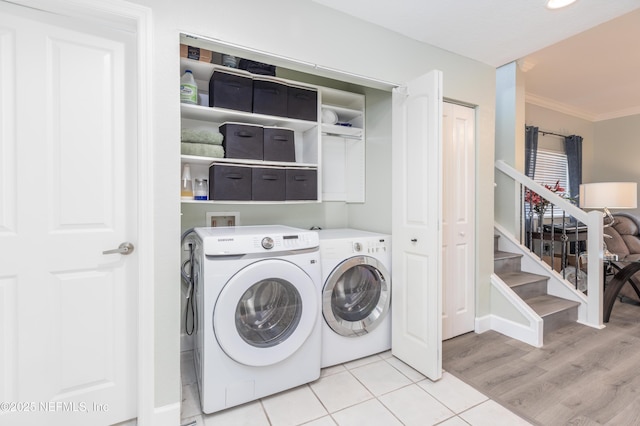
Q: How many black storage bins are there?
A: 8